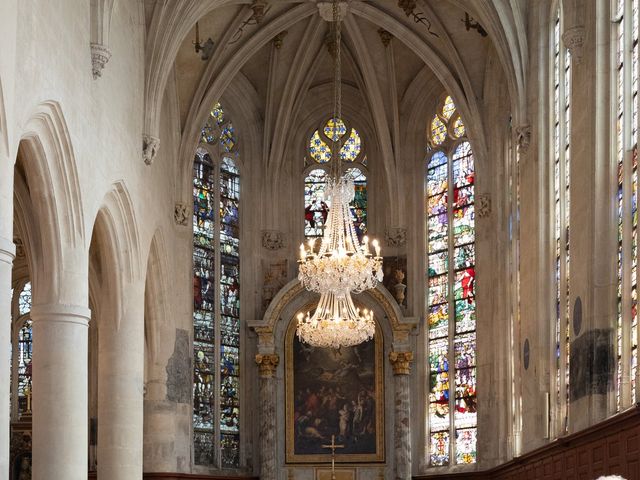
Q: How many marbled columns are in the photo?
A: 2